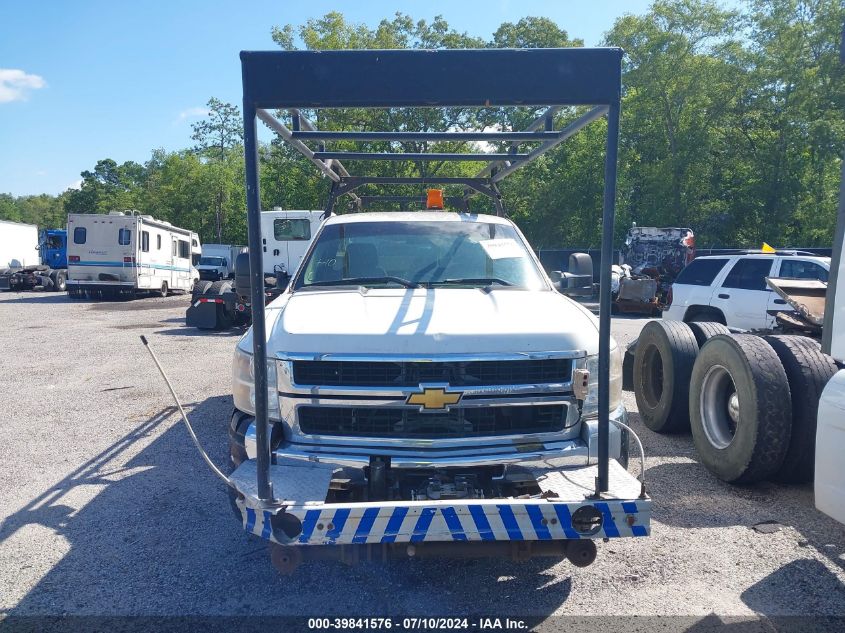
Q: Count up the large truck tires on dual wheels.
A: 4